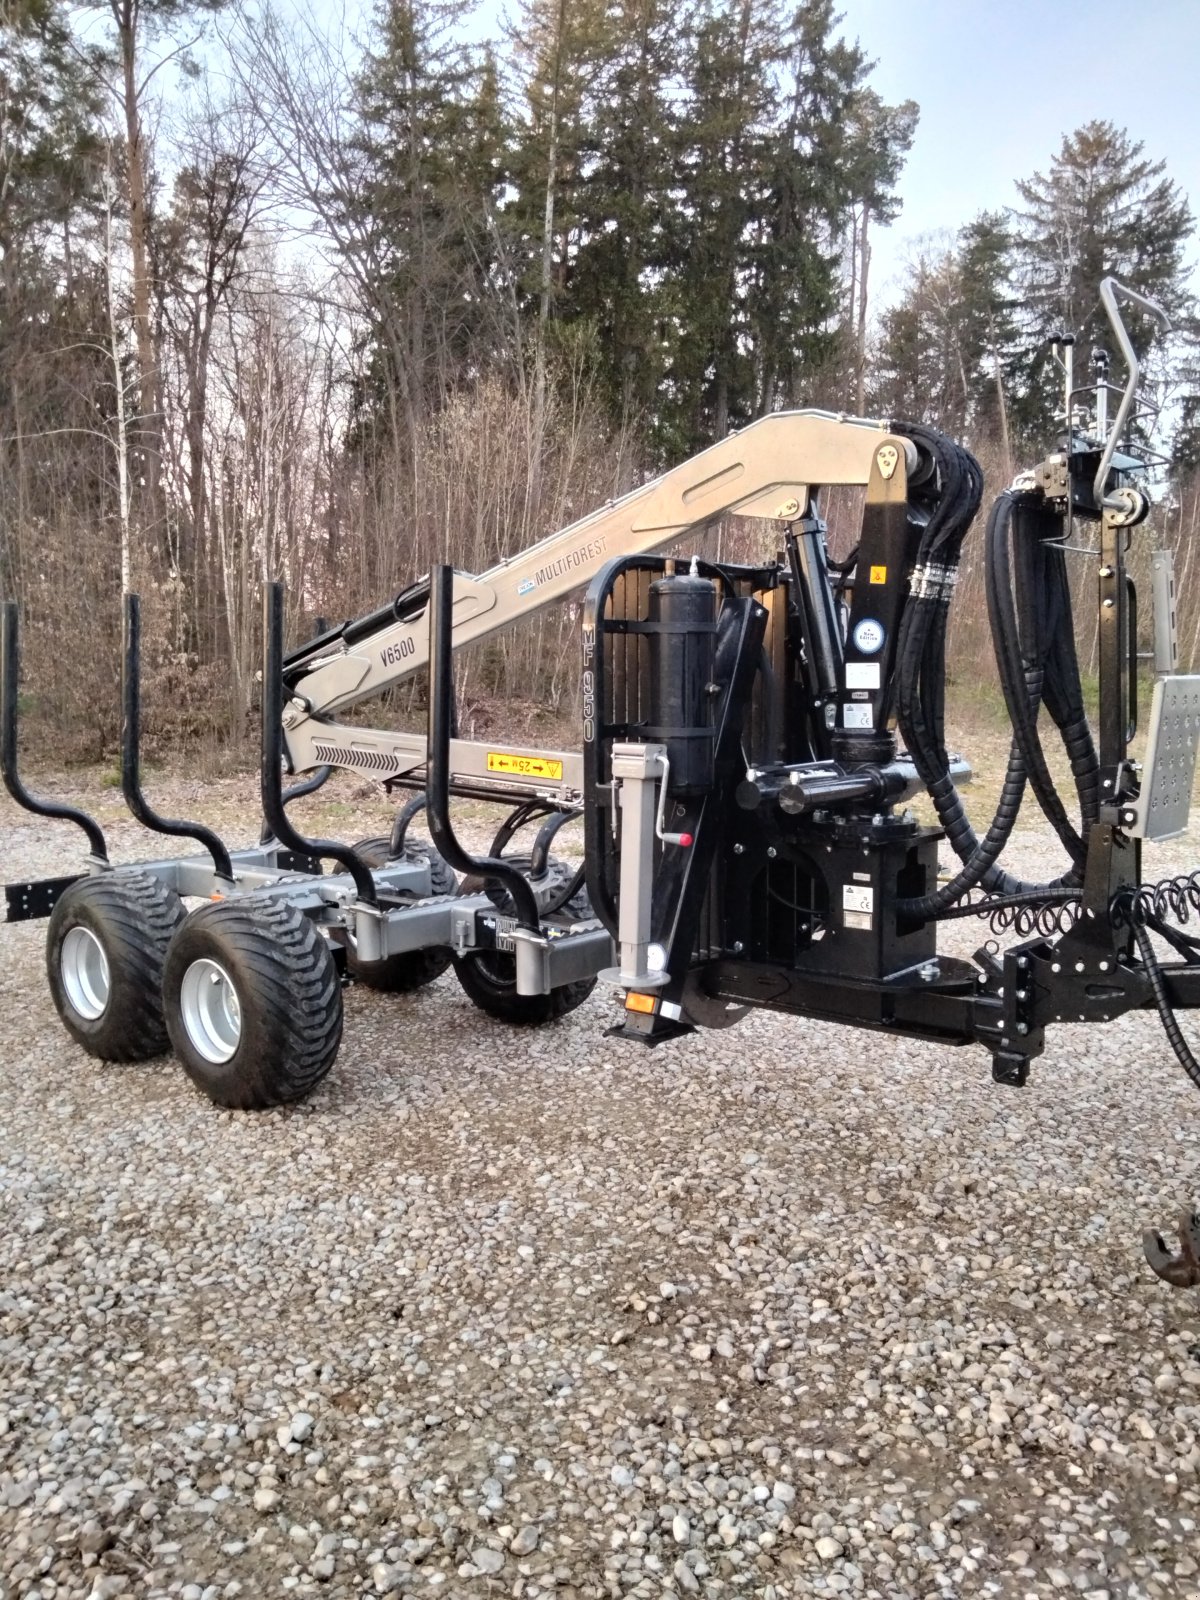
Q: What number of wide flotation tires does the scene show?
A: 4